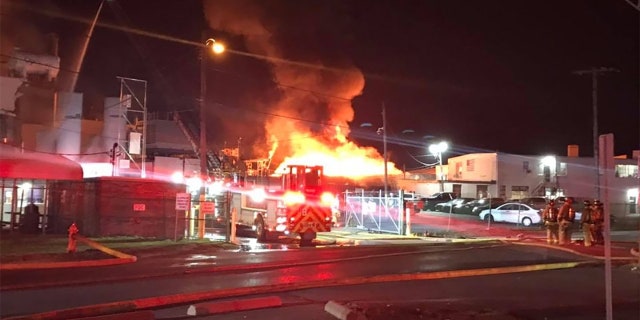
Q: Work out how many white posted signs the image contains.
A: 3